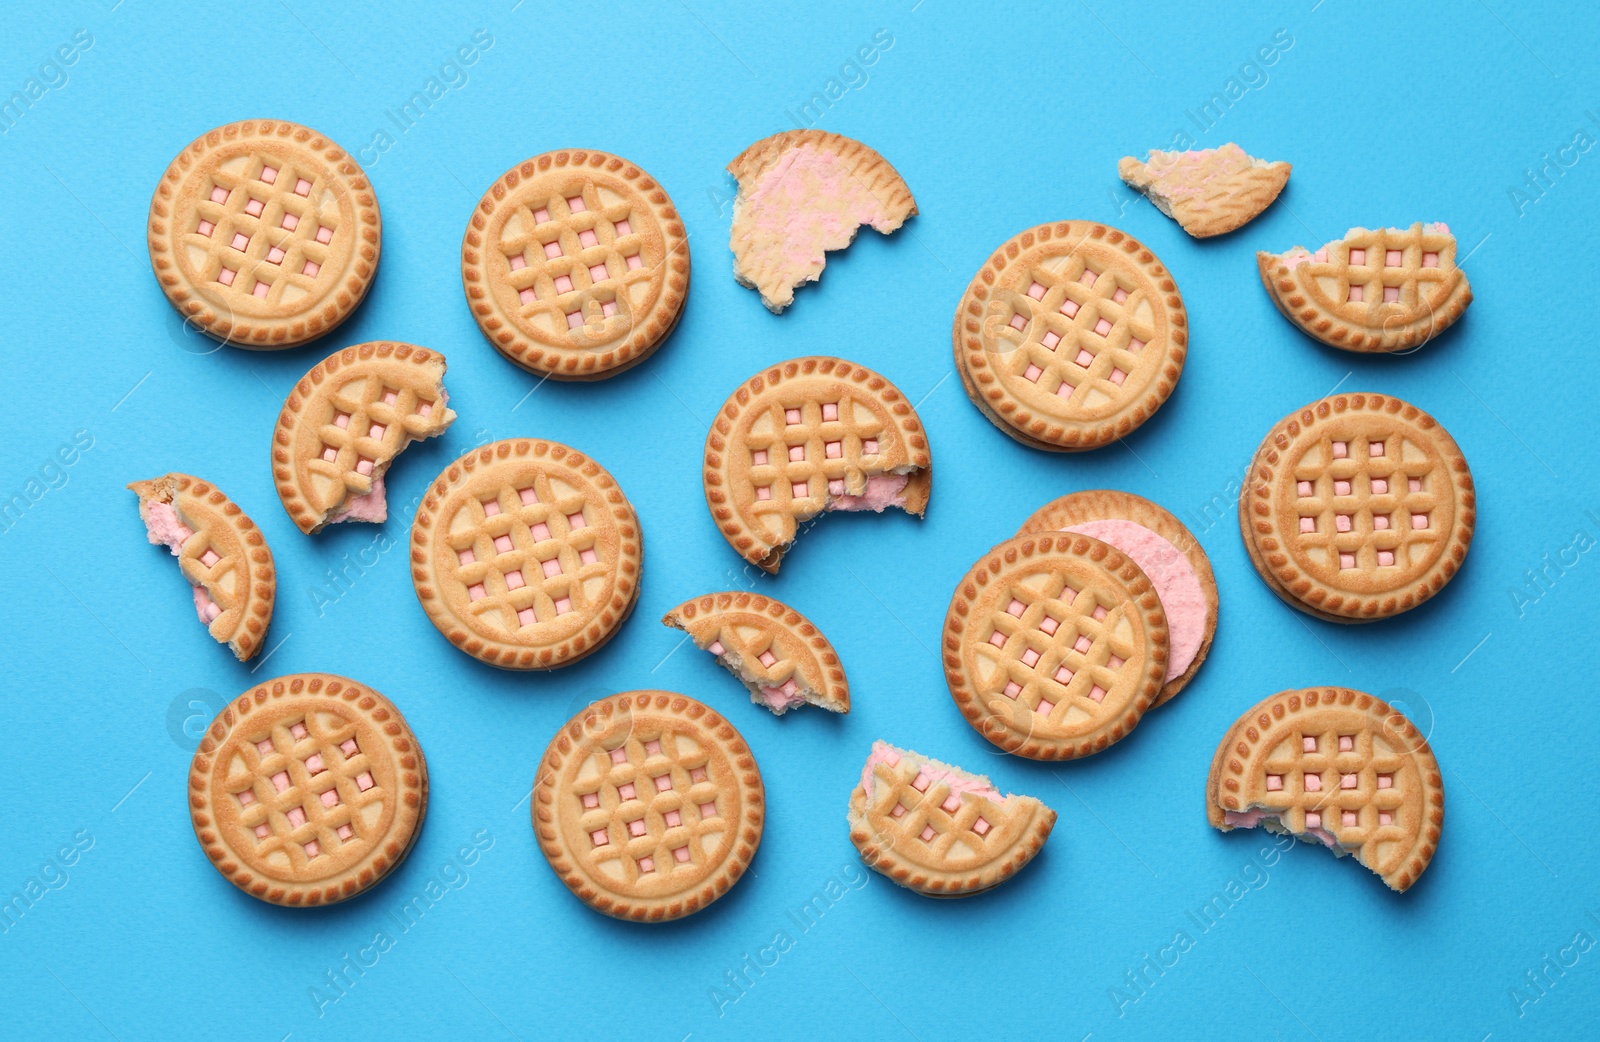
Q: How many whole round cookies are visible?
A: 8